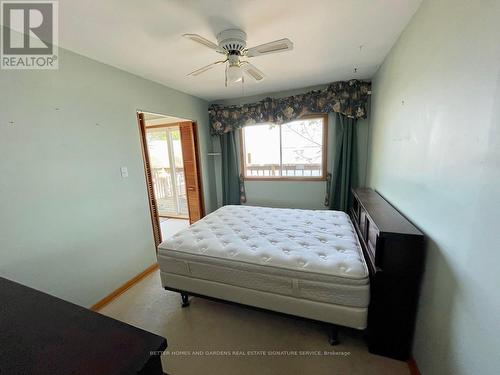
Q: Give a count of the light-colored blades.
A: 4